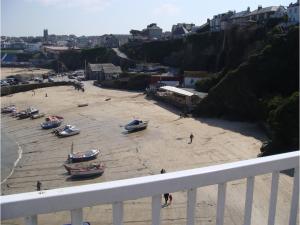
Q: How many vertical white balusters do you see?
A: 9